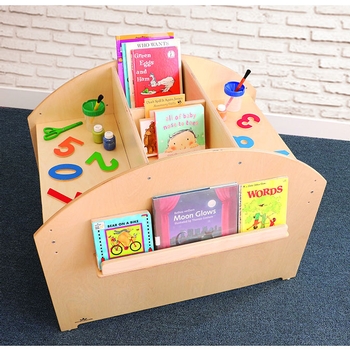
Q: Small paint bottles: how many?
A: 3